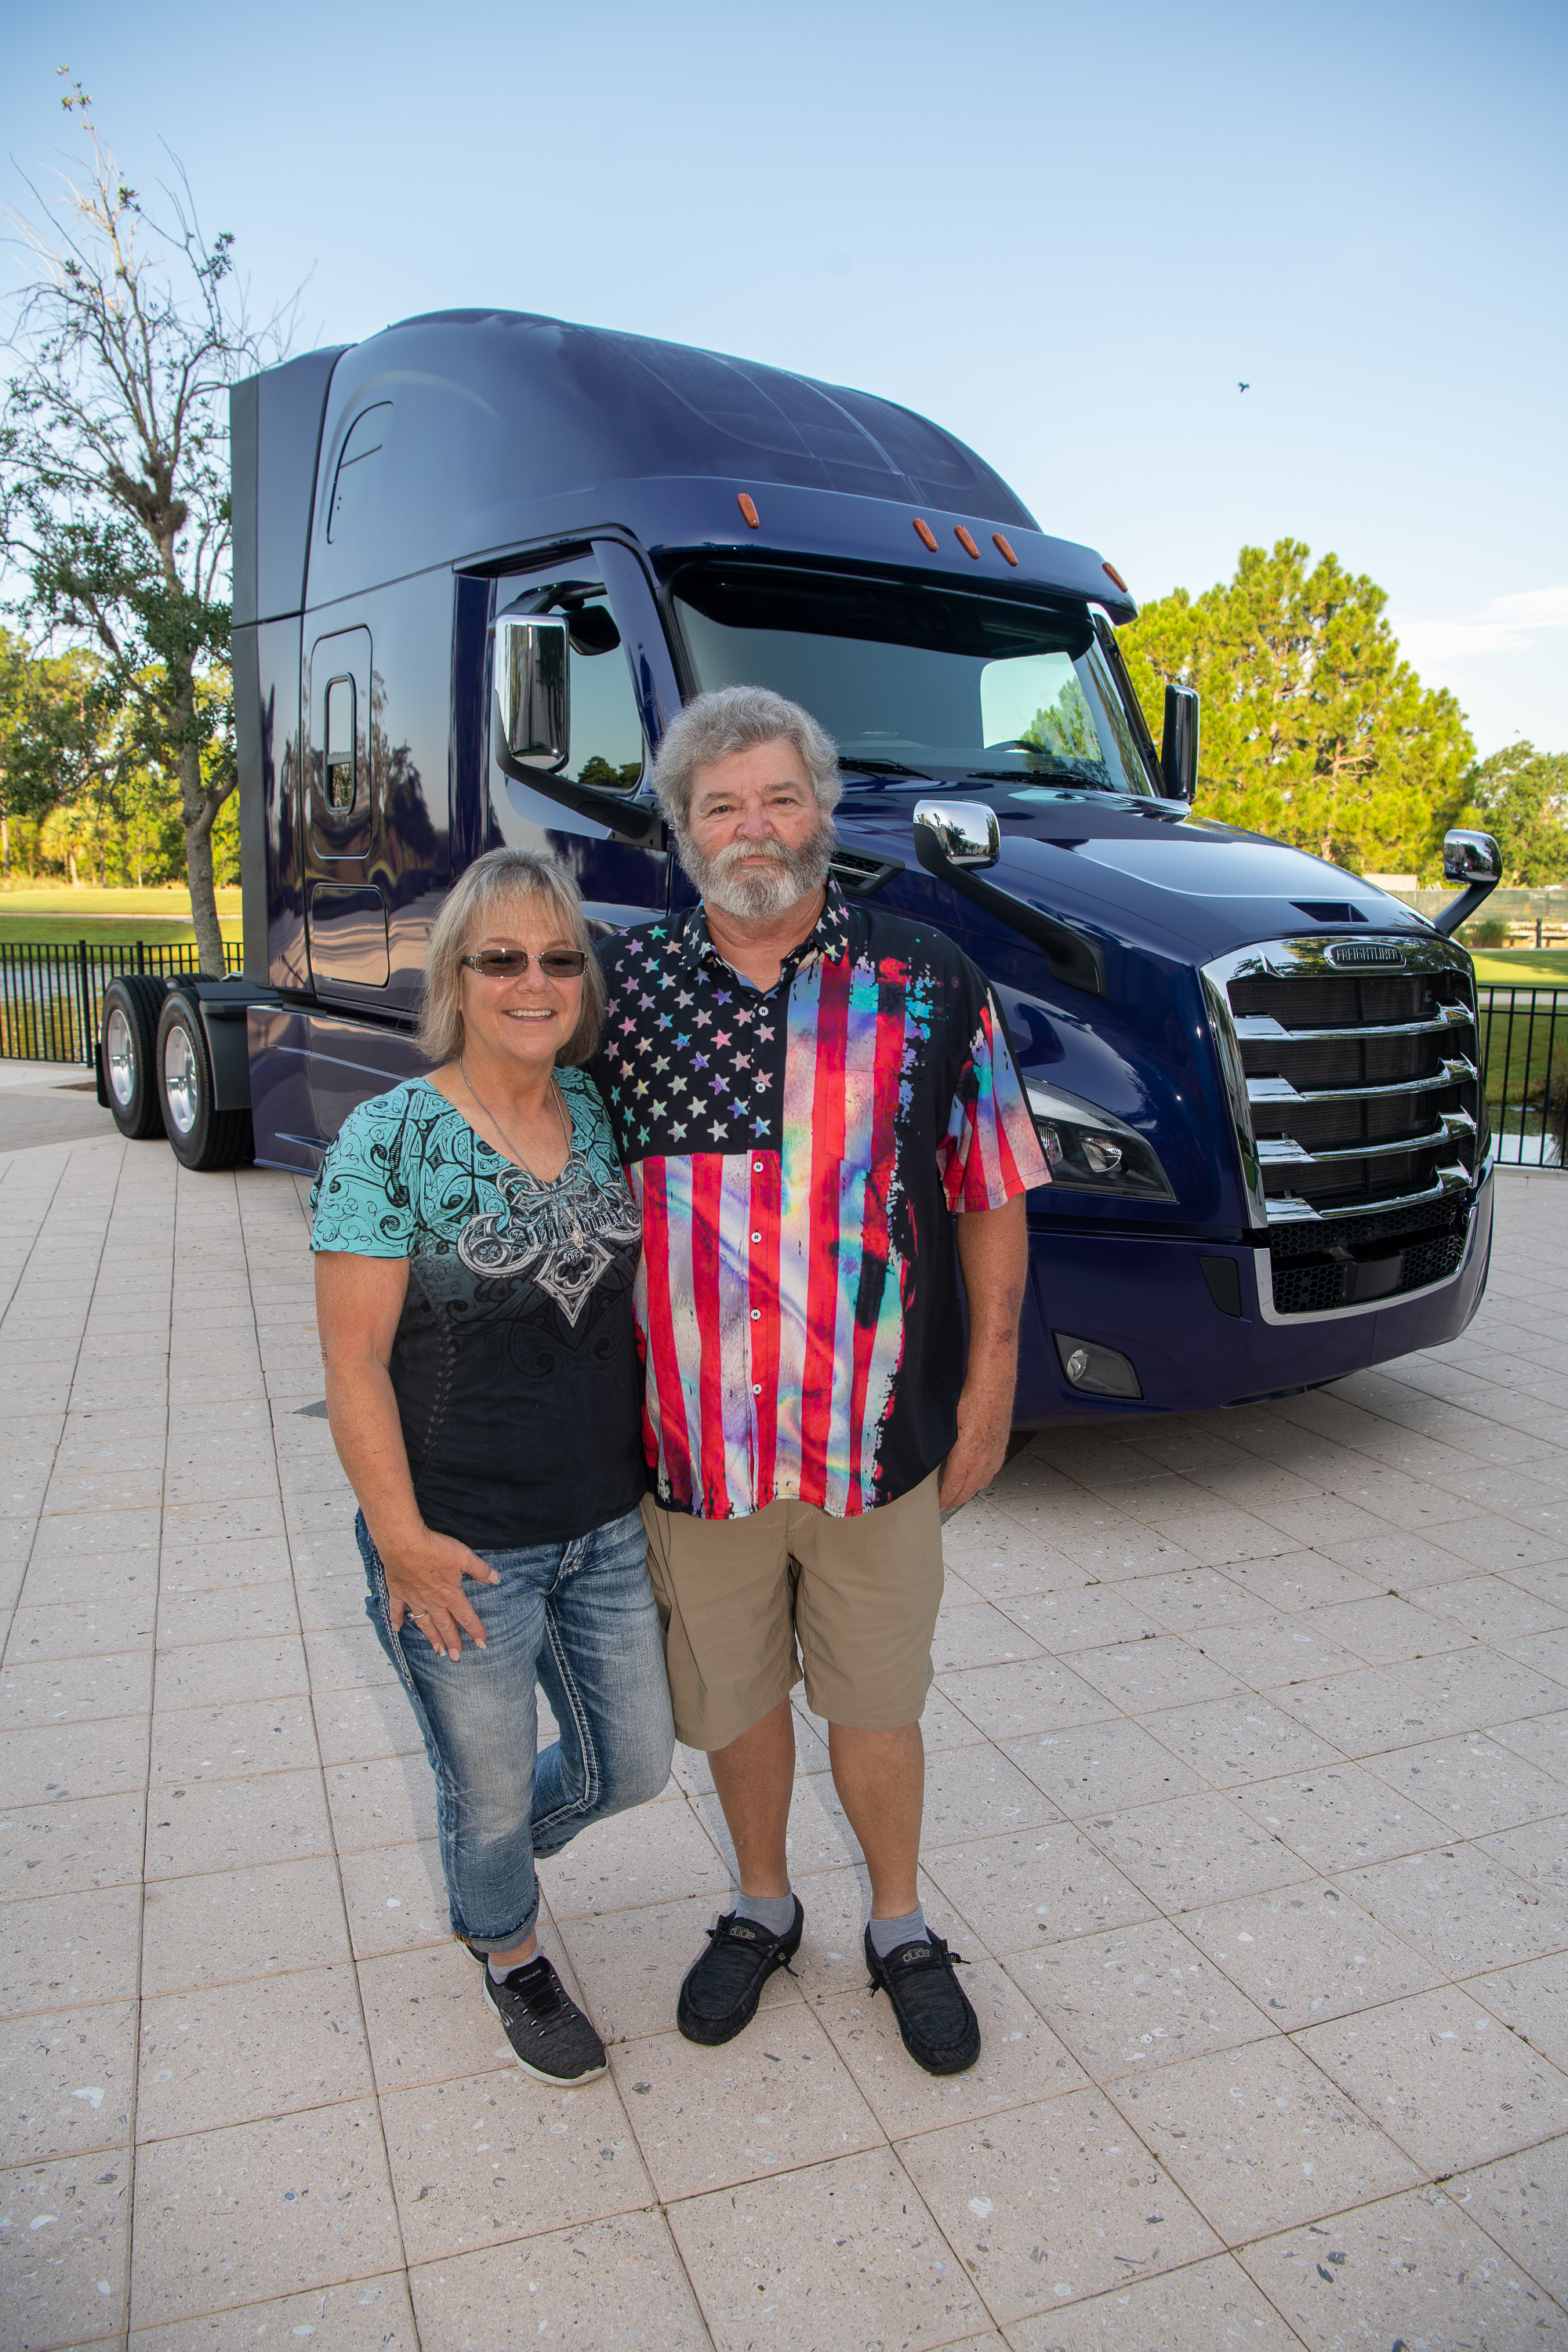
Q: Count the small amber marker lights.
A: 5